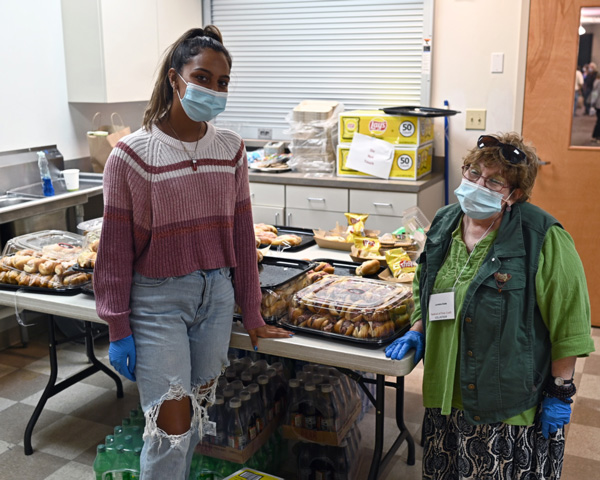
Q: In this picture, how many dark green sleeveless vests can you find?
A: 1